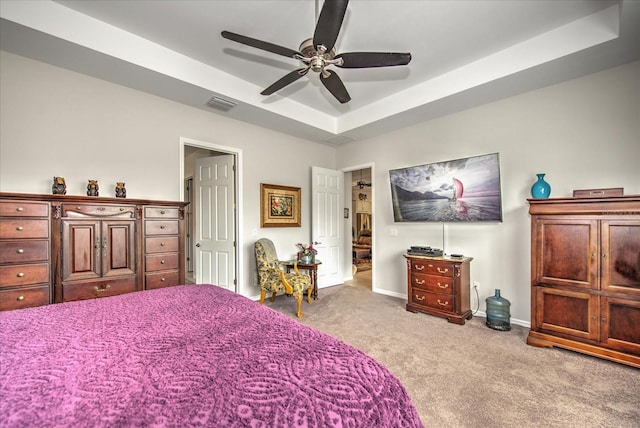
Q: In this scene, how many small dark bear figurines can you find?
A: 3